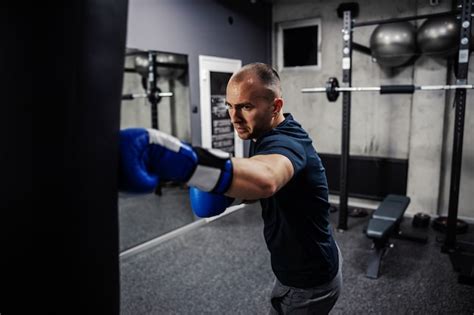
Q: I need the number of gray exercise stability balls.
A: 2